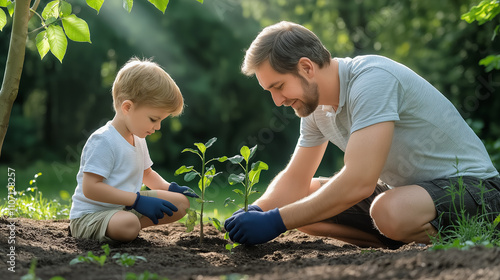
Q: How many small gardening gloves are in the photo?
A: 2